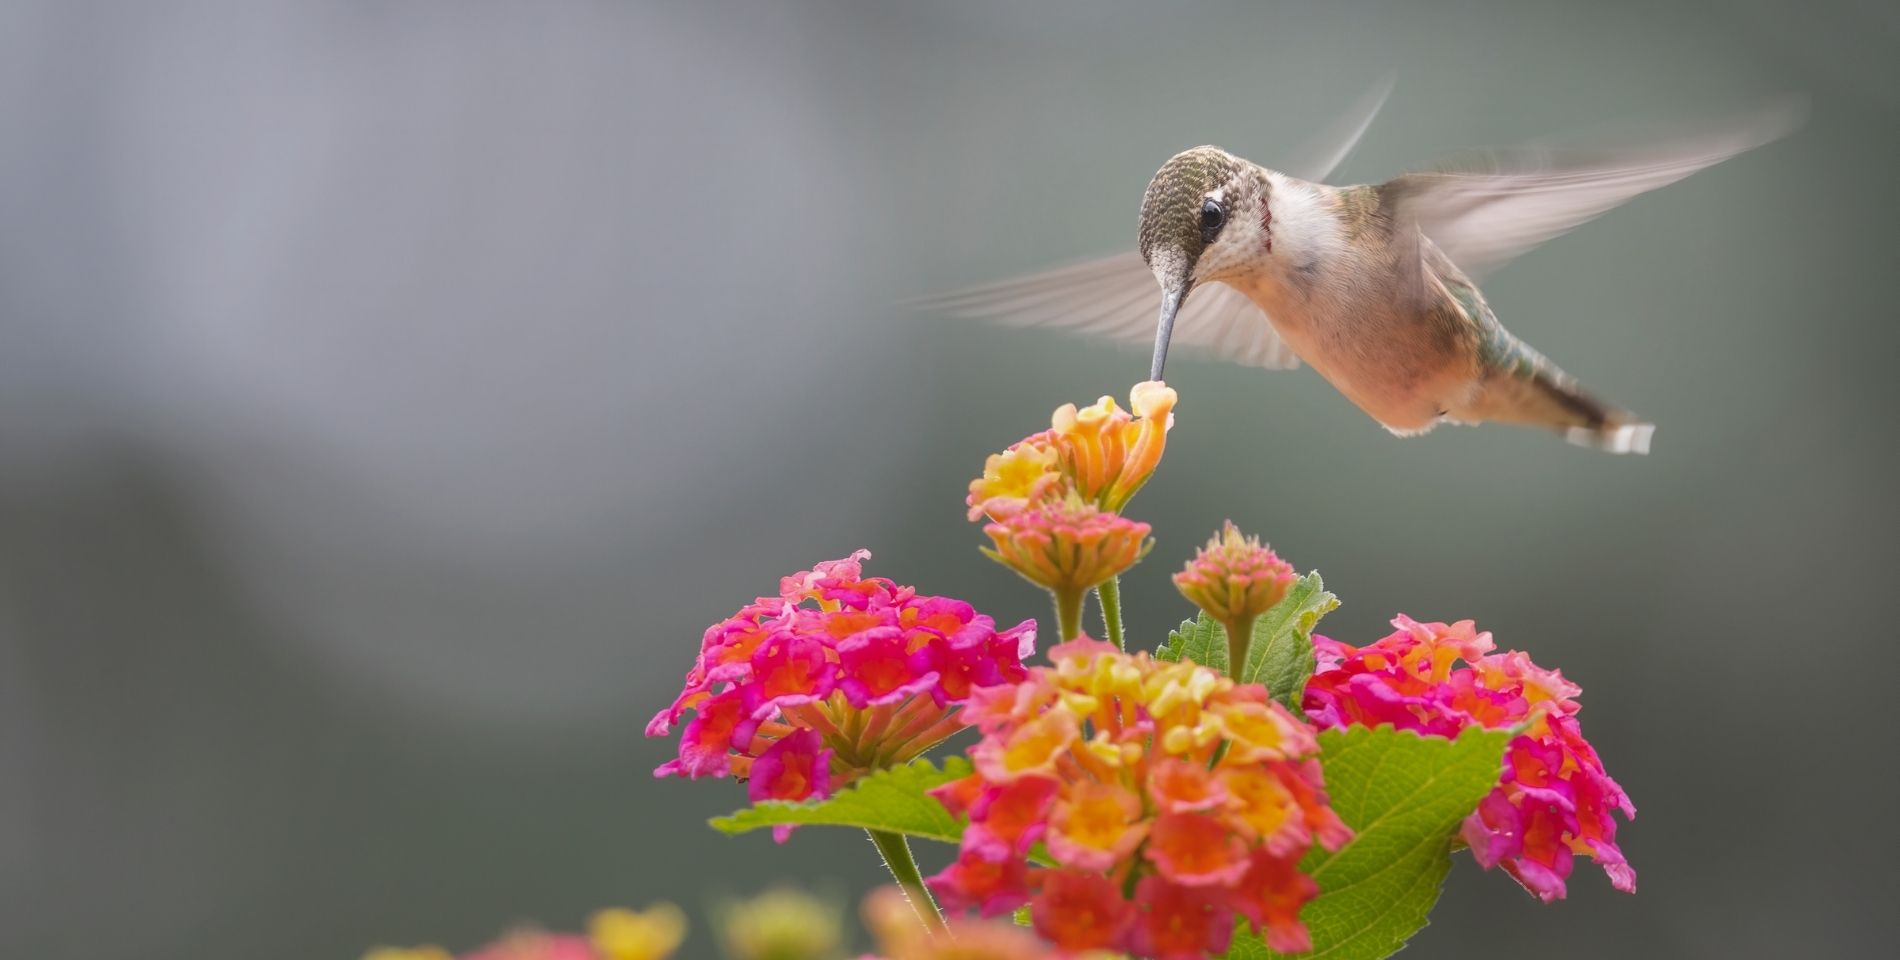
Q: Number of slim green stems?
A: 4